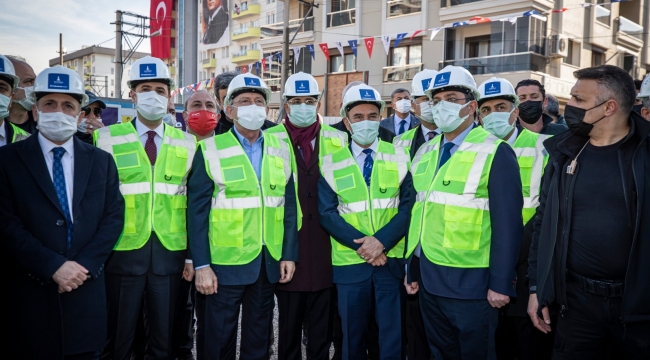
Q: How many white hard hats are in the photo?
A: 10